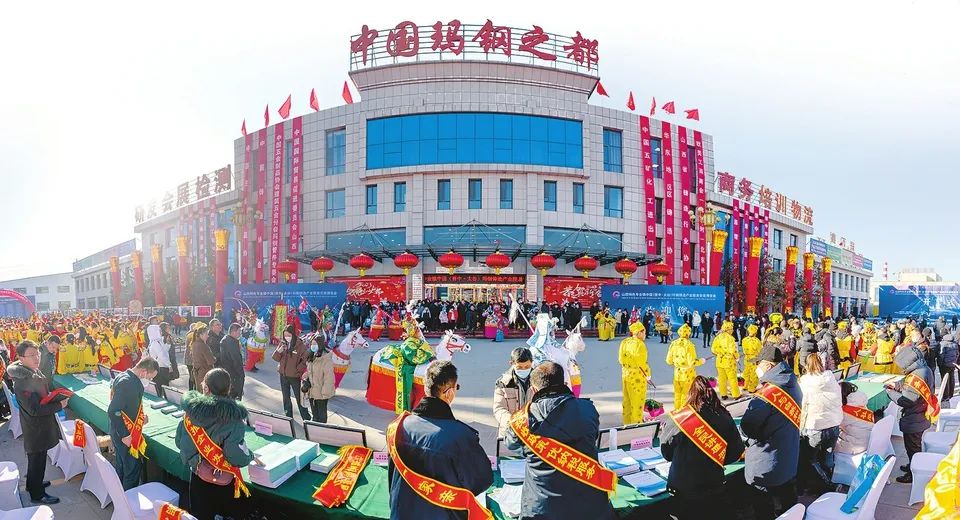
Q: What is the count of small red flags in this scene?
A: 10